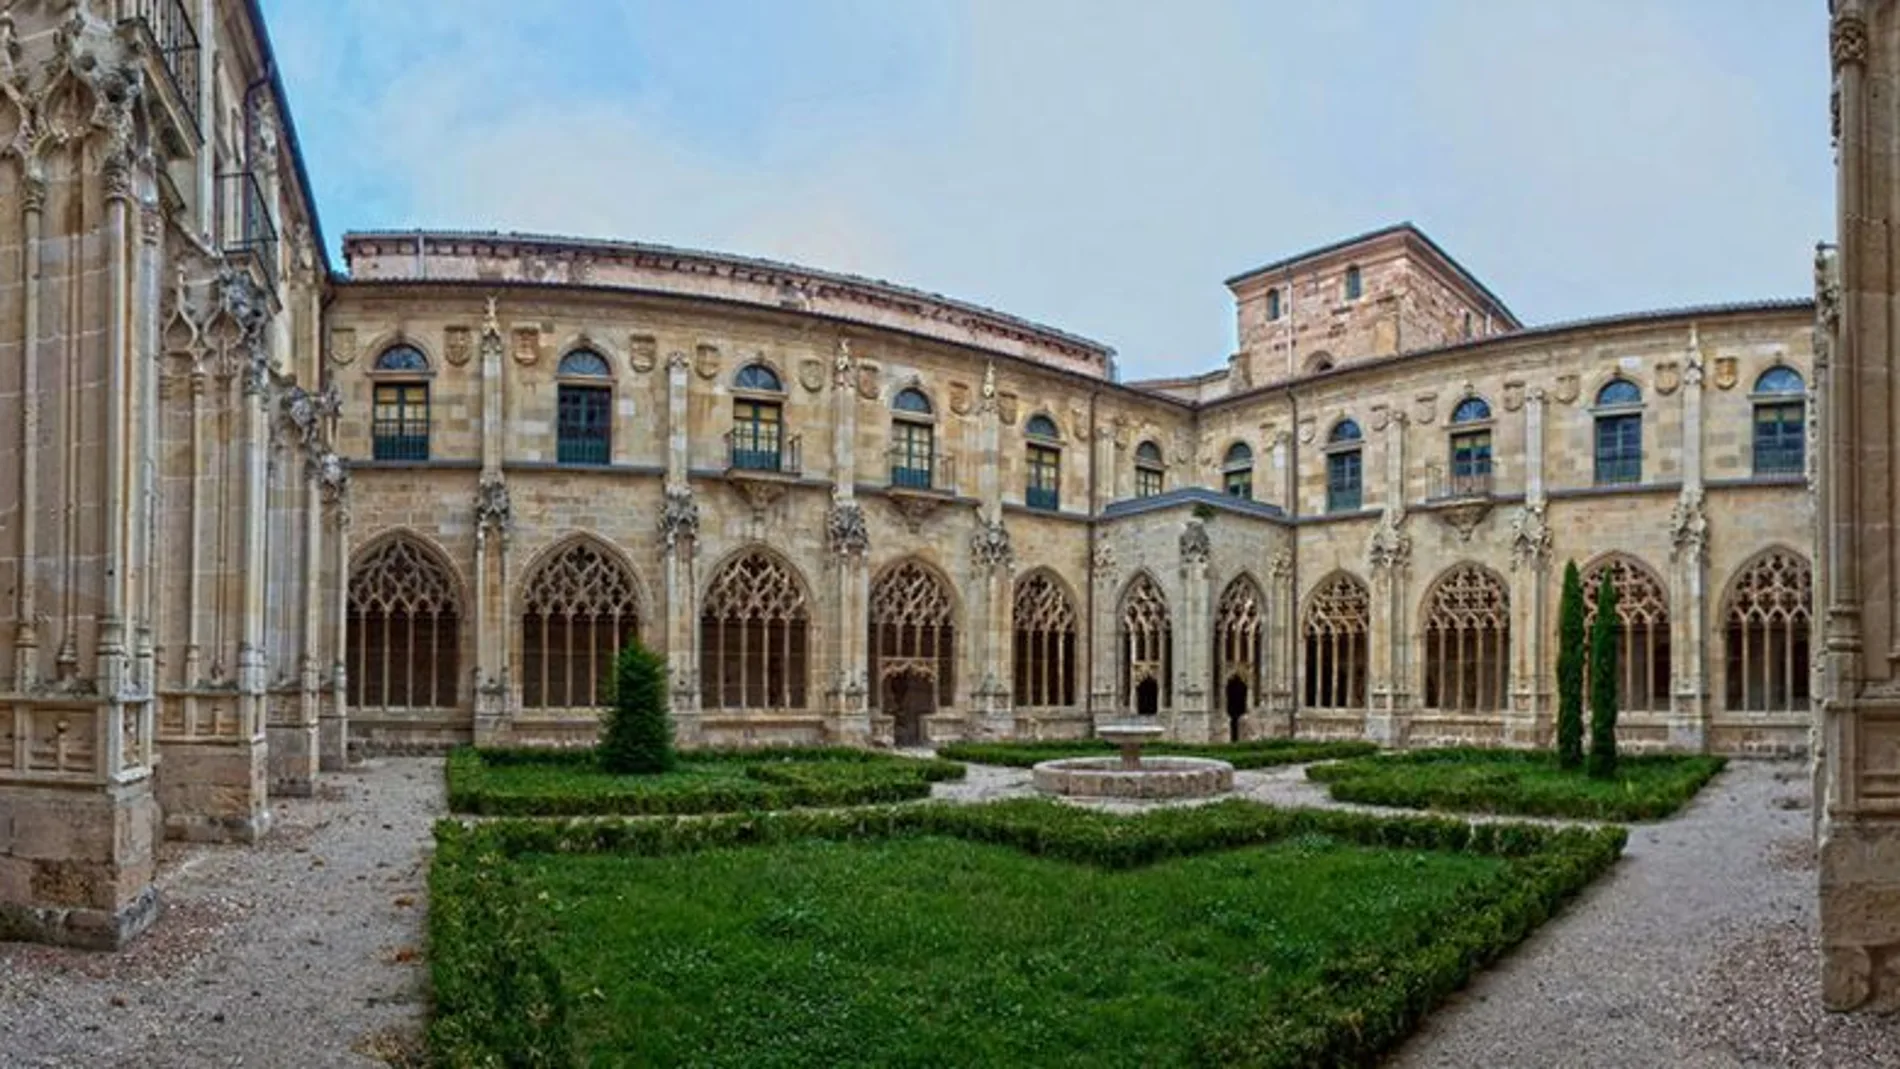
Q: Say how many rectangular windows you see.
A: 11